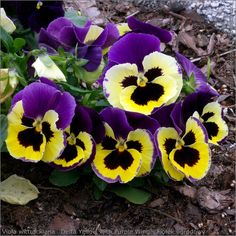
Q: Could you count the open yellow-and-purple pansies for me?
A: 6